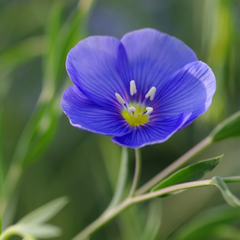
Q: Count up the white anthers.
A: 5